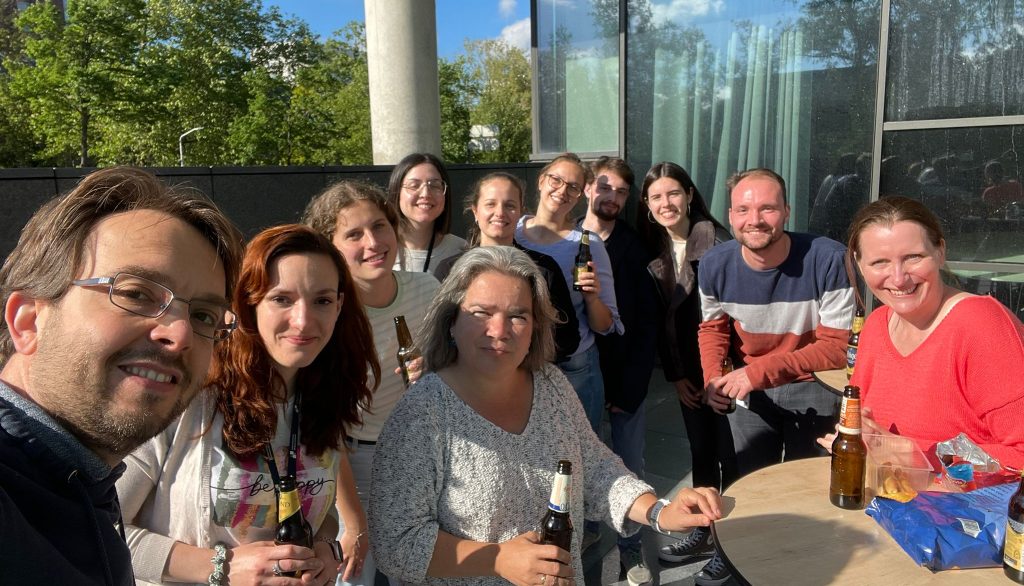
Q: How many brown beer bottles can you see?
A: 8